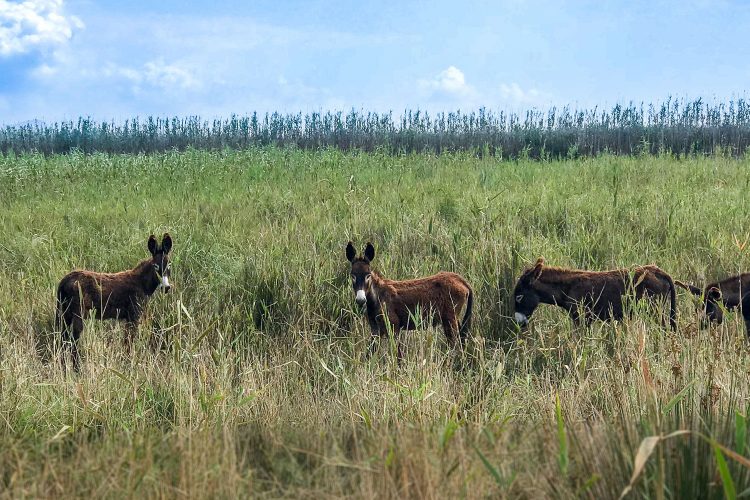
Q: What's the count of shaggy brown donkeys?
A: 4